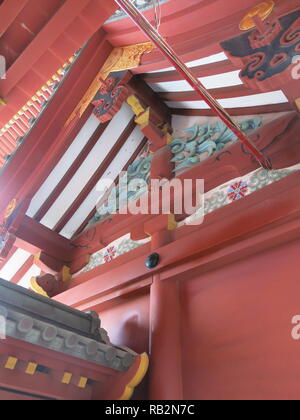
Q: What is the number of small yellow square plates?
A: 4